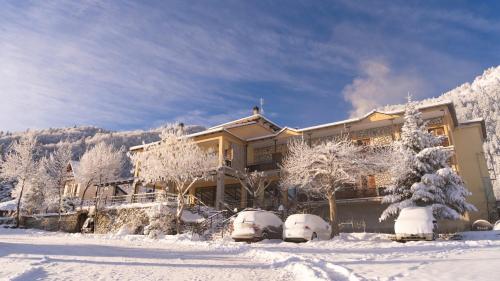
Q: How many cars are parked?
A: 3